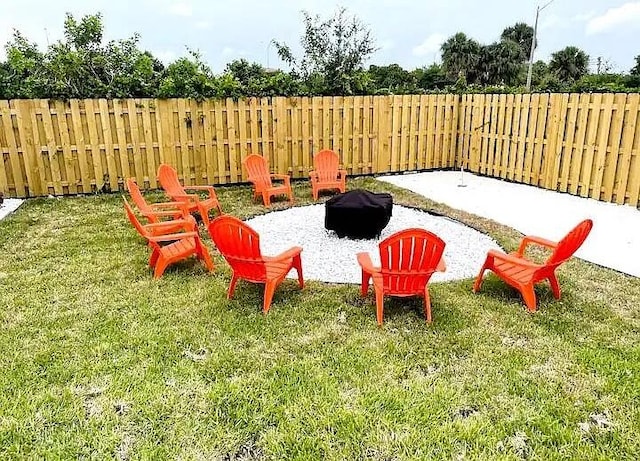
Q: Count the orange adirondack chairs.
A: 8